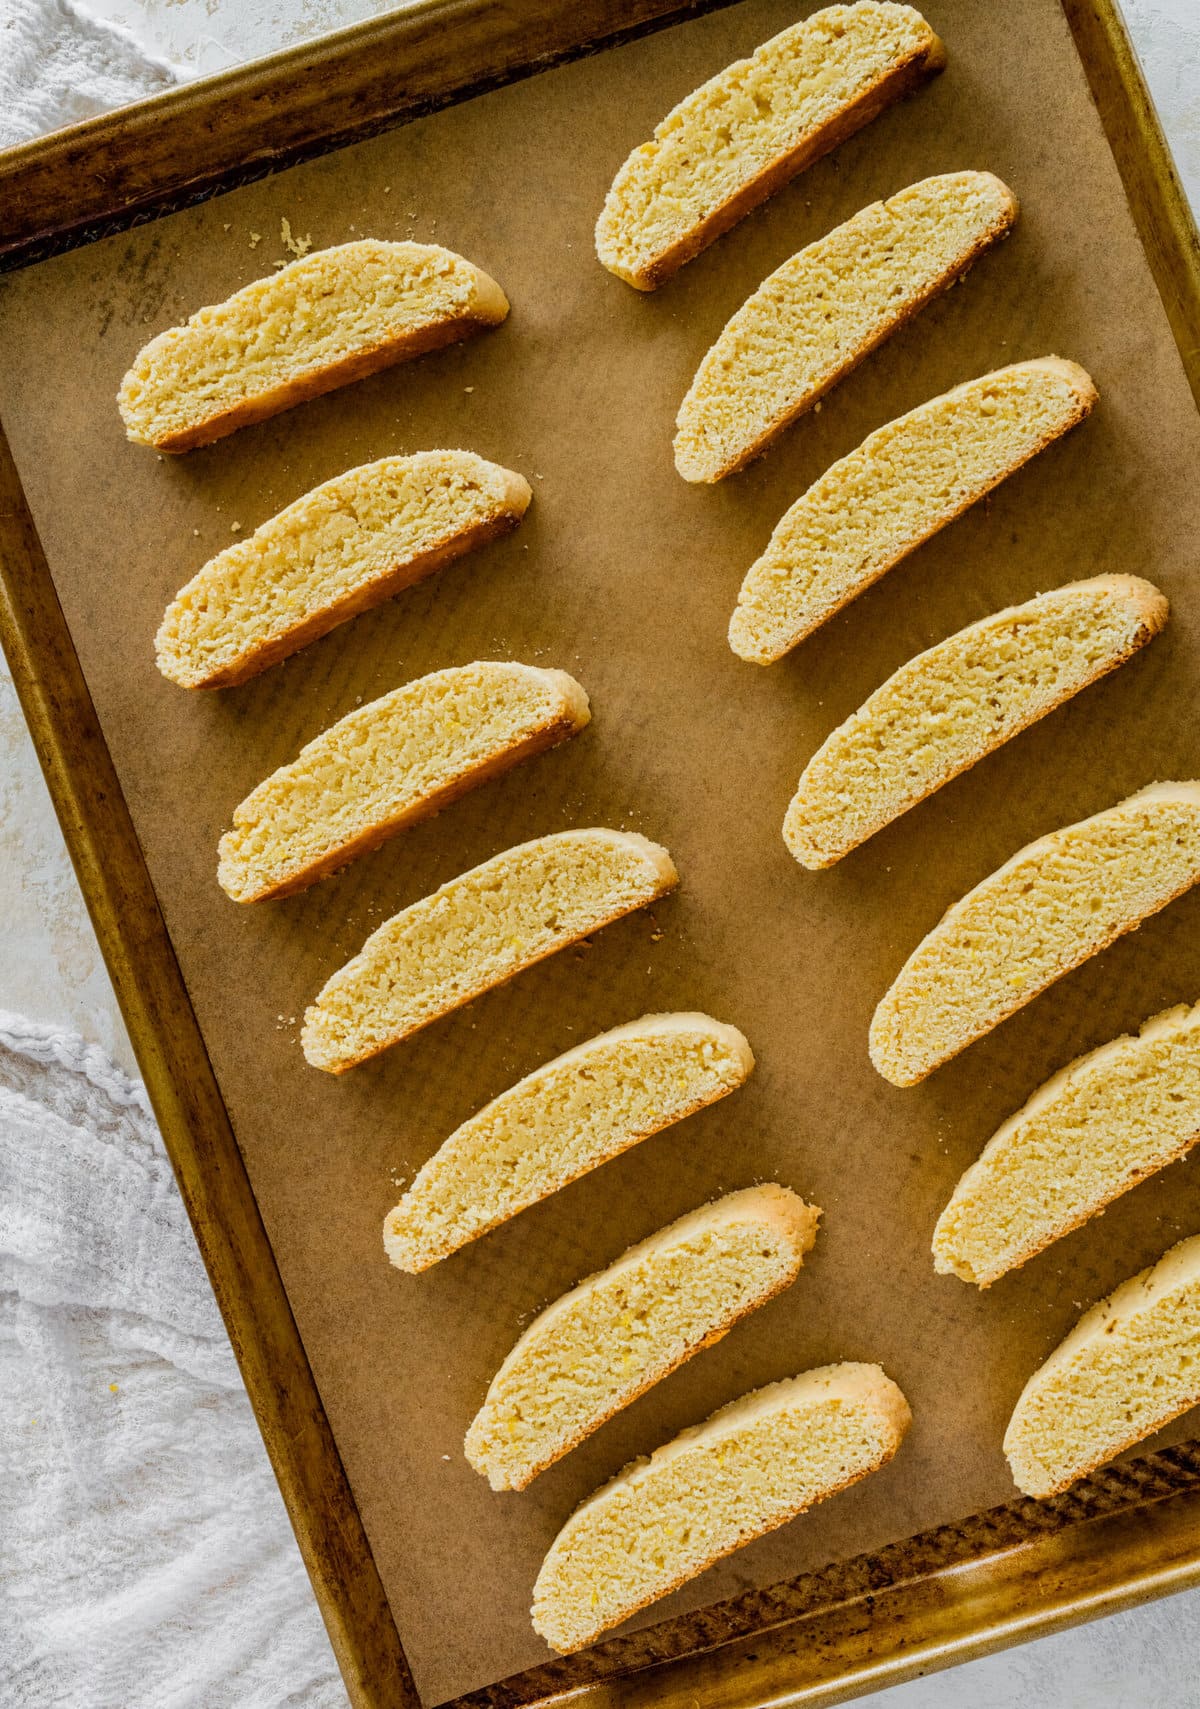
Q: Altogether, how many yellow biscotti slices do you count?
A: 14